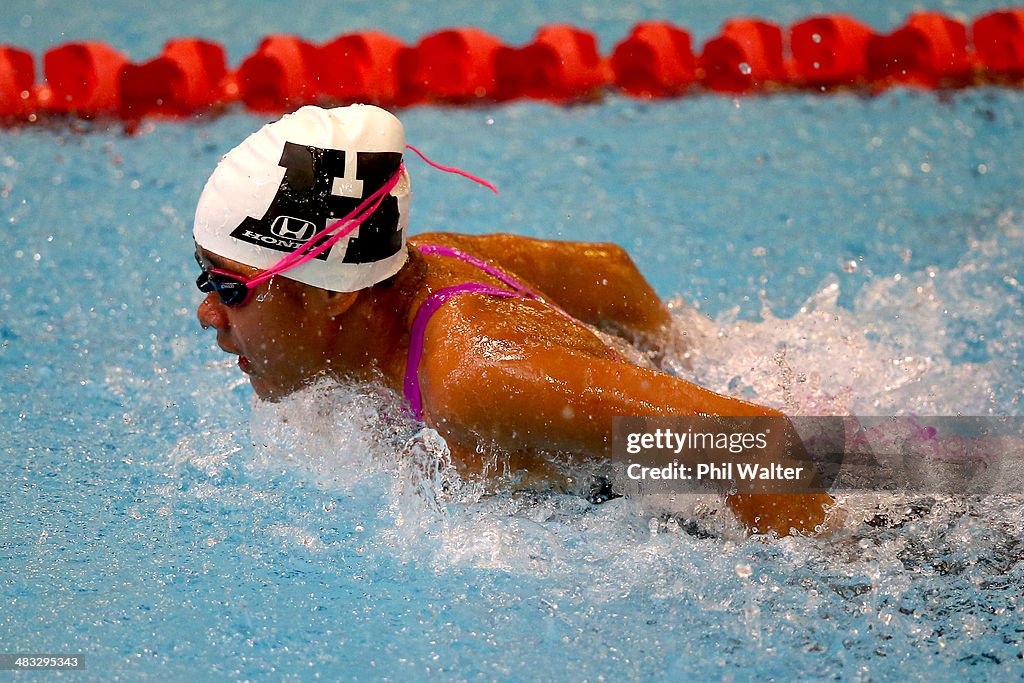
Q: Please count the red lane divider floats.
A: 12